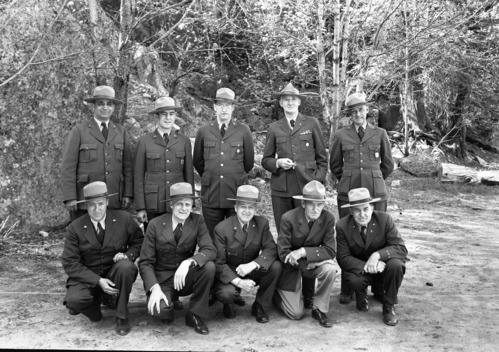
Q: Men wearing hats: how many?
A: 10